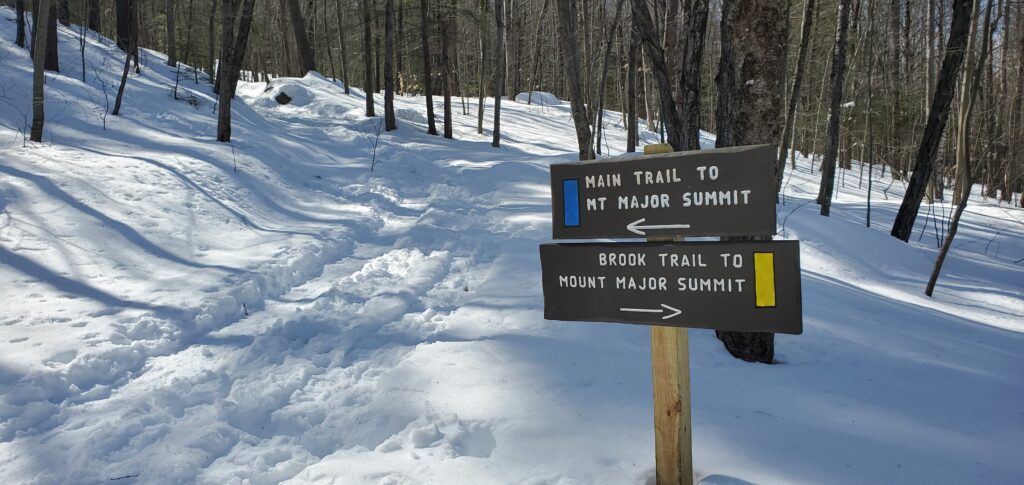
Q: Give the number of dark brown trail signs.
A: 2